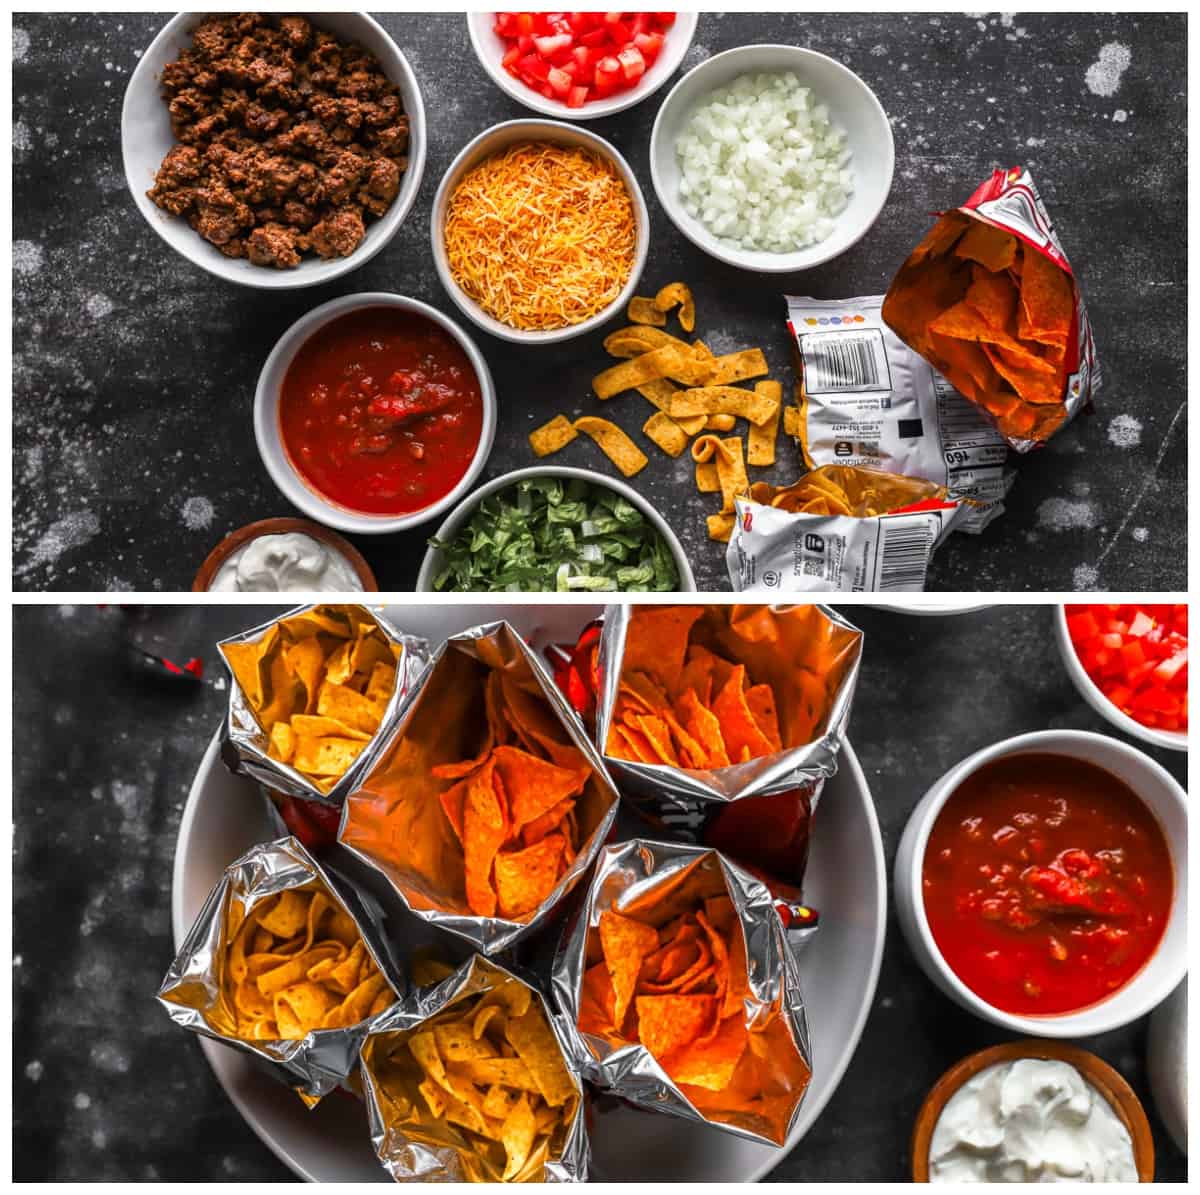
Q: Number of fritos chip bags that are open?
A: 4